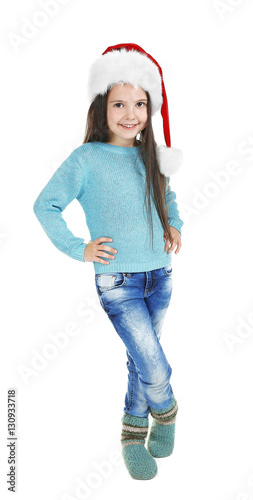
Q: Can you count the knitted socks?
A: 2